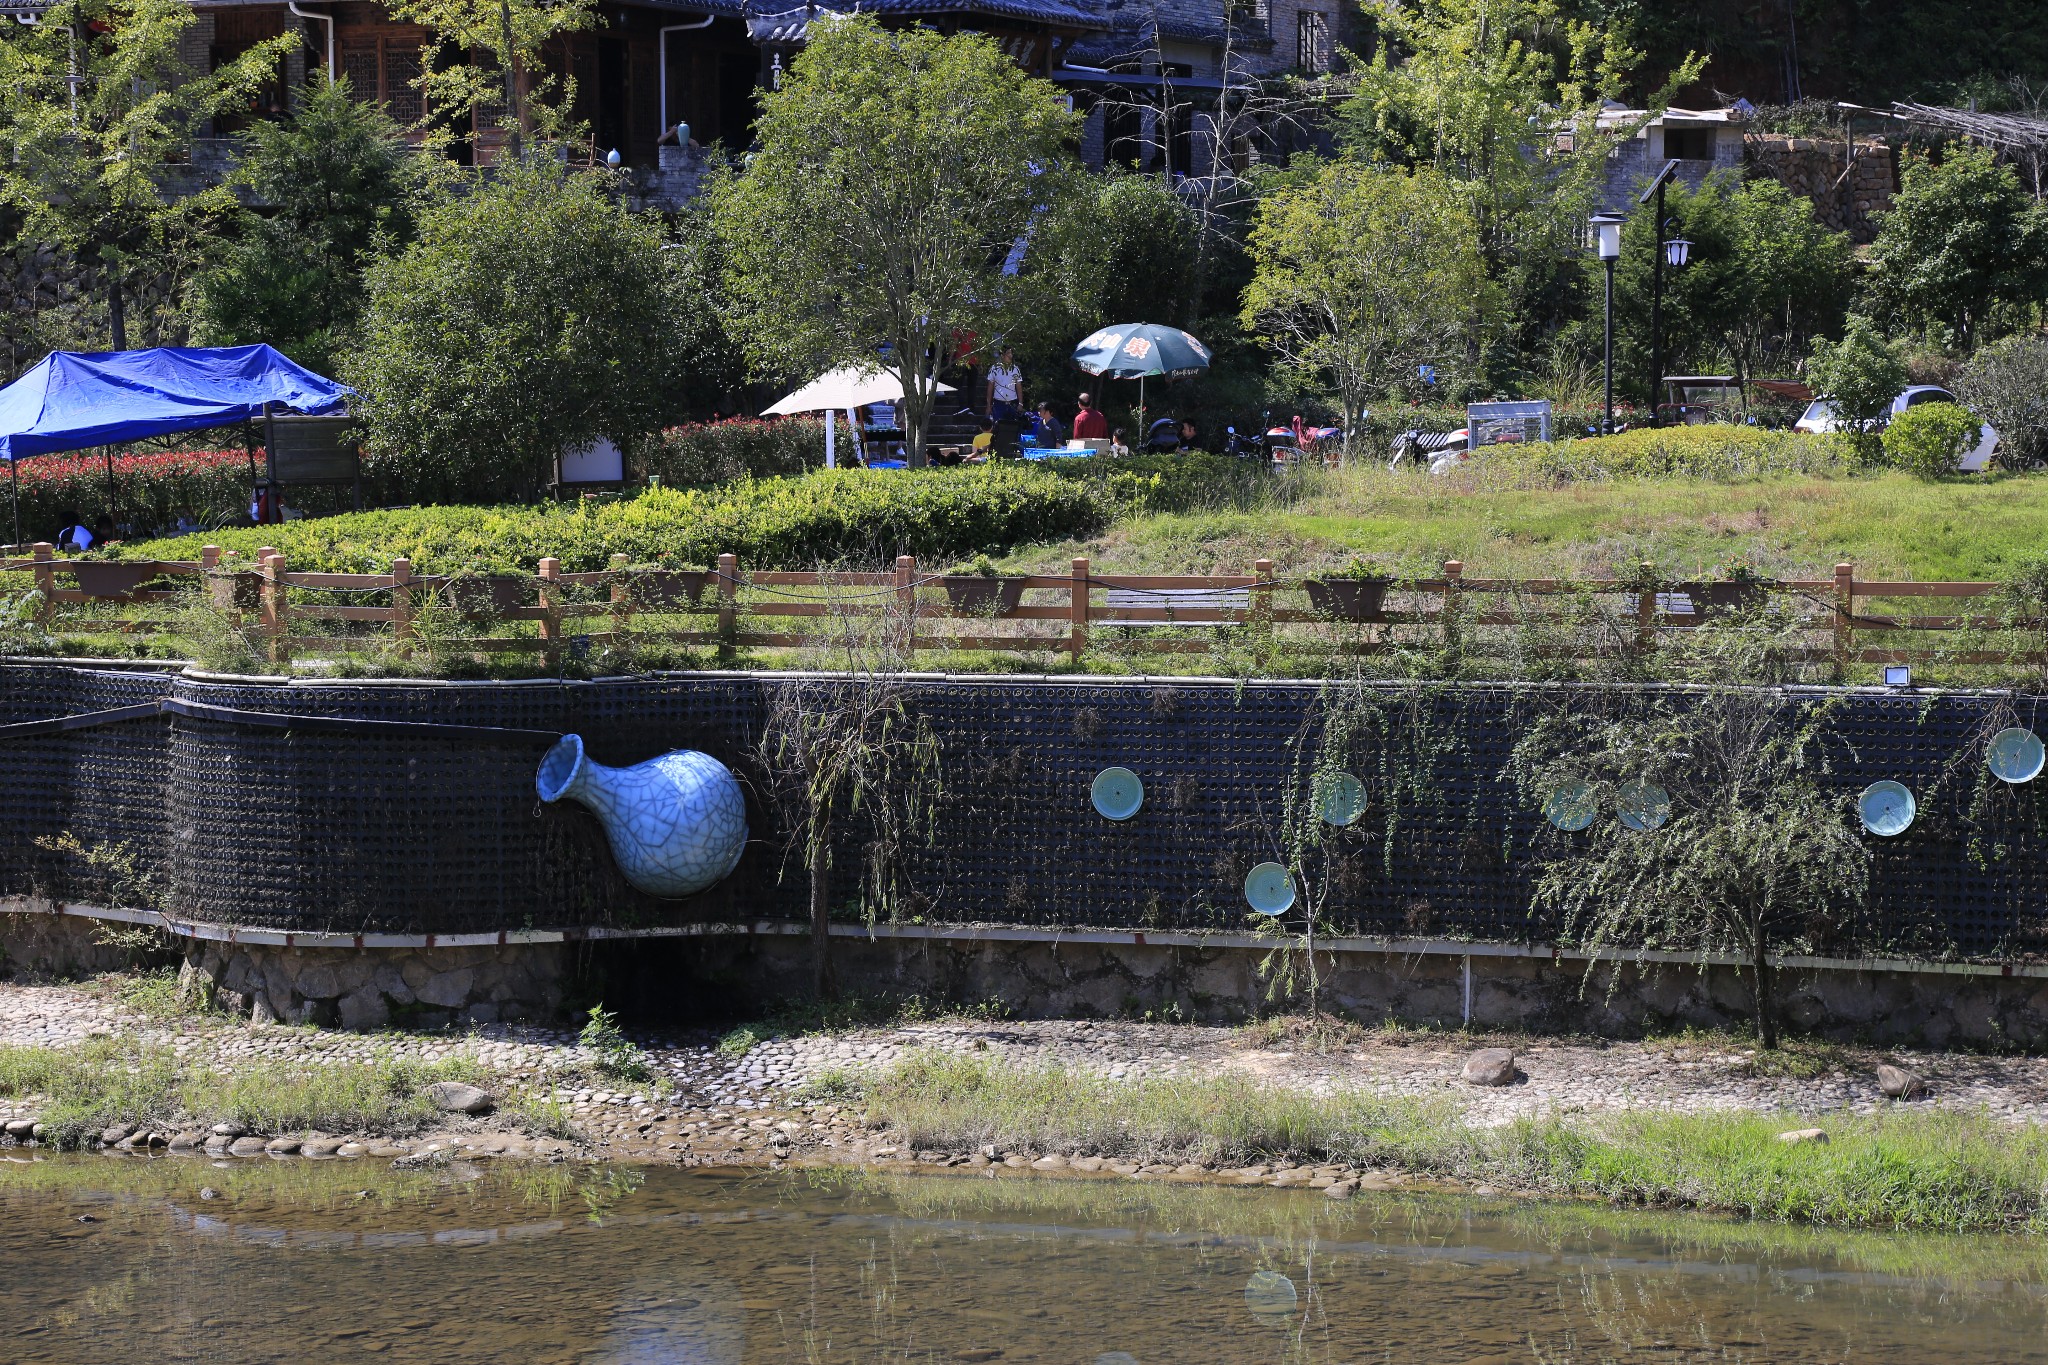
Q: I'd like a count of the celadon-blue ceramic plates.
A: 7